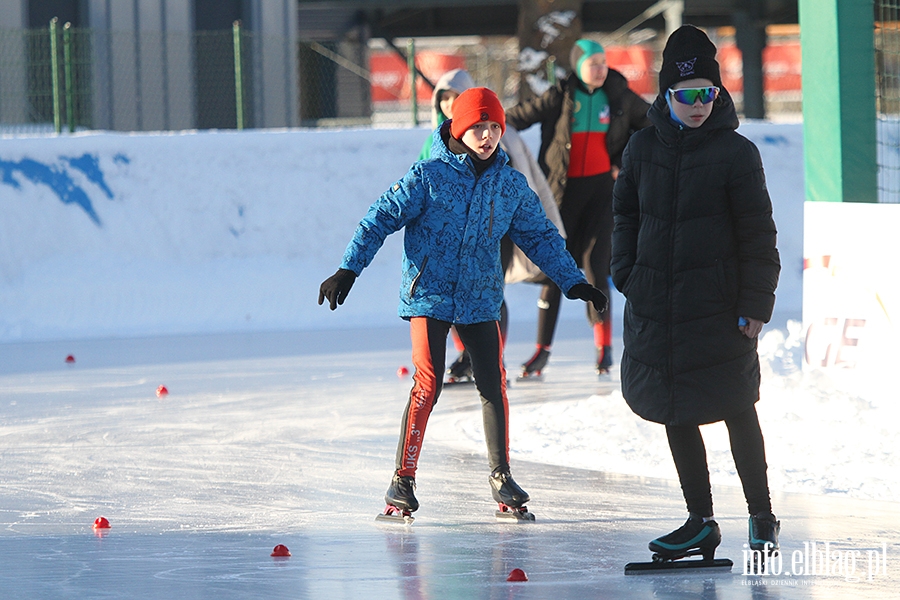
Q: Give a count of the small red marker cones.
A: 6